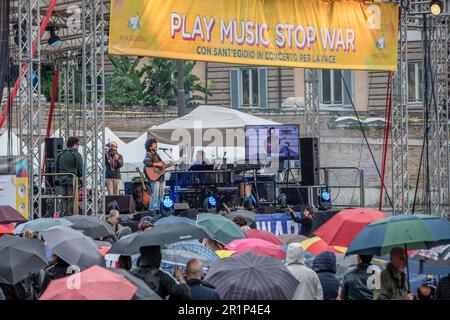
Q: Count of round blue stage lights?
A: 3